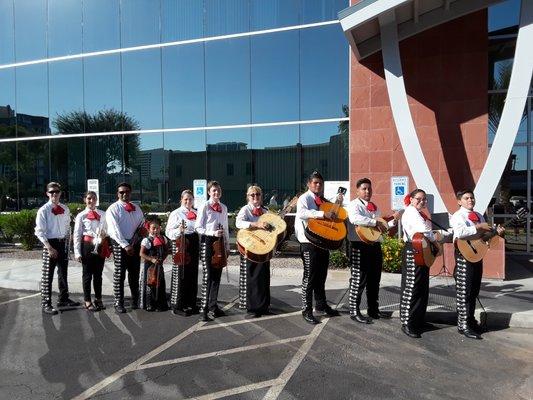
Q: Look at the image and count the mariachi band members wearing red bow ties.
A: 11